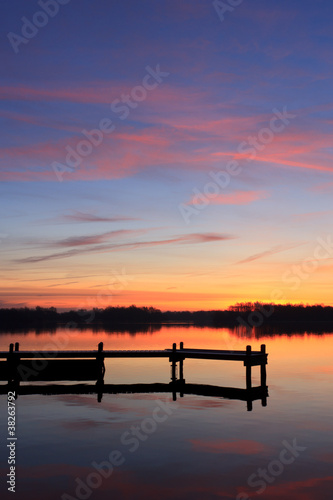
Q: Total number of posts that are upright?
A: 7